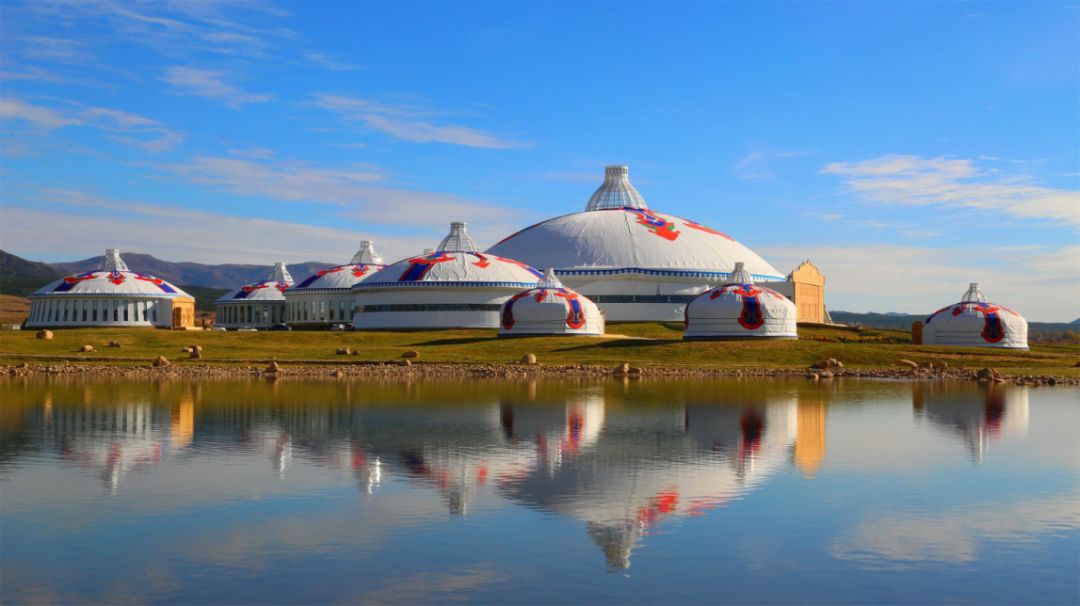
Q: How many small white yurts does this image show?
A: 3